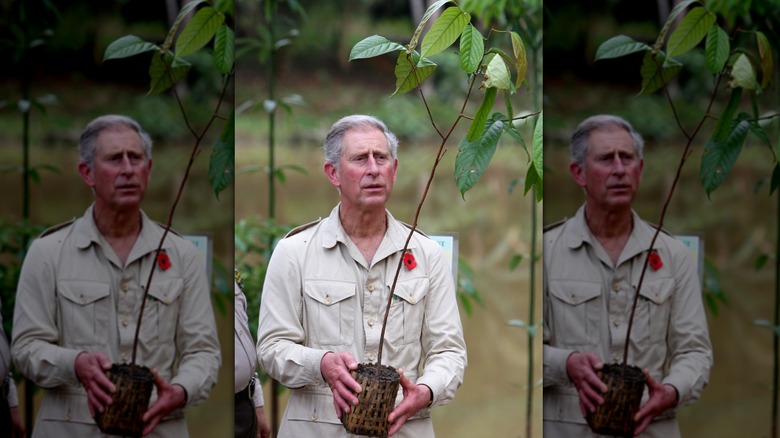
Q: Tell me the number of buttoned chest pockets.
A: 6